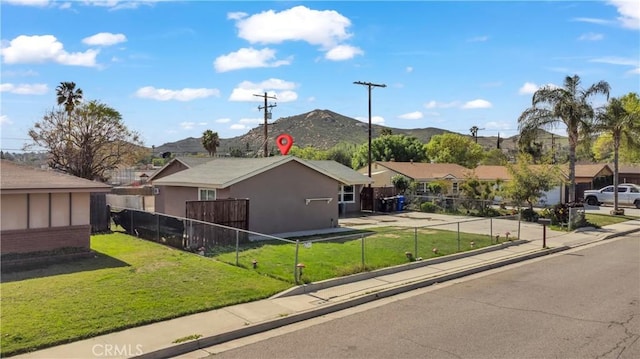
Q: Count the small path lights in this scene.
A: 8